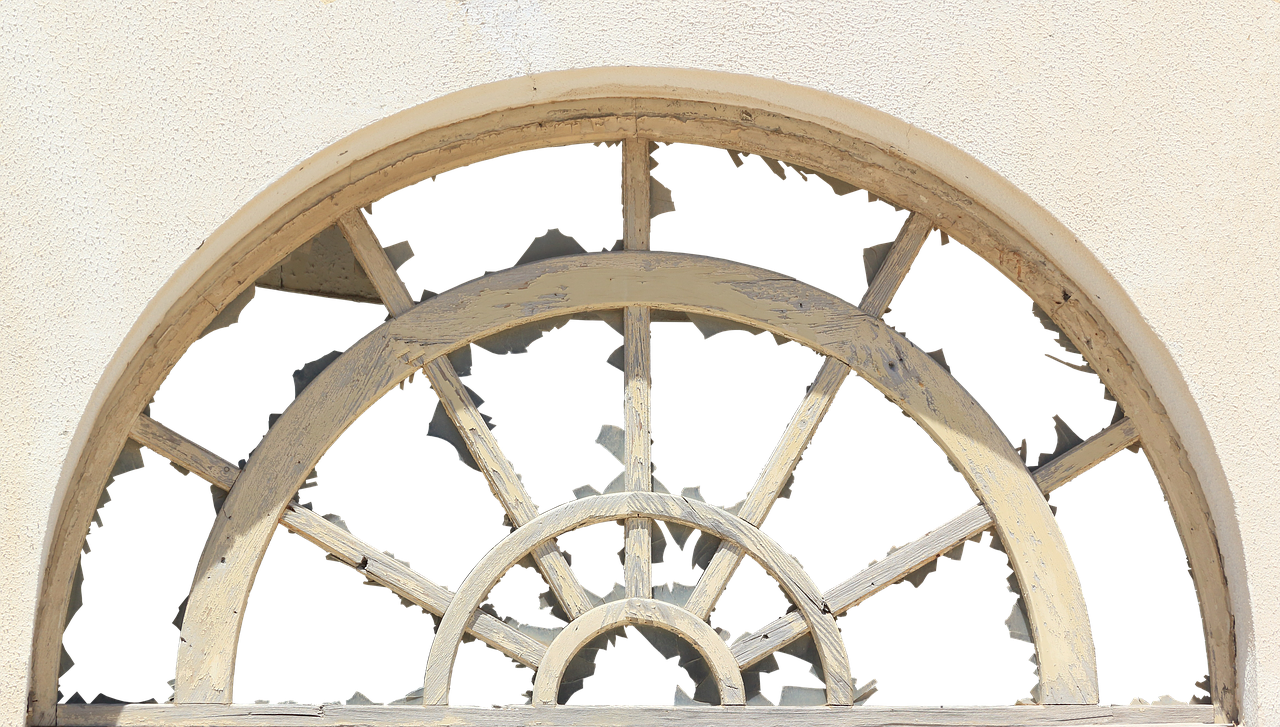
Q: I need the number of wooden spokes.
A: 5